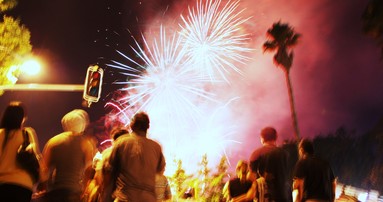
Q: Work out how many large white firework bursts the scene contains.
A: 2